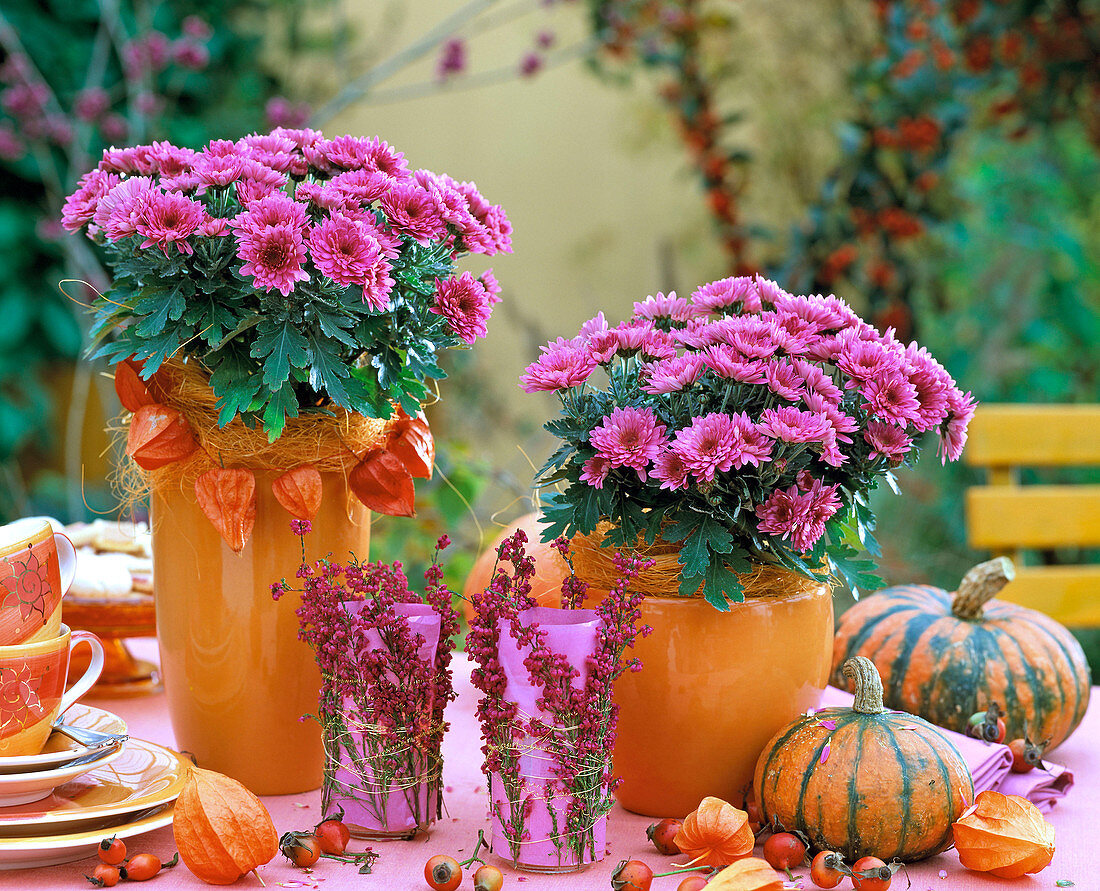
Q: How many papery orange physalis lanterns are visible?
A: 10